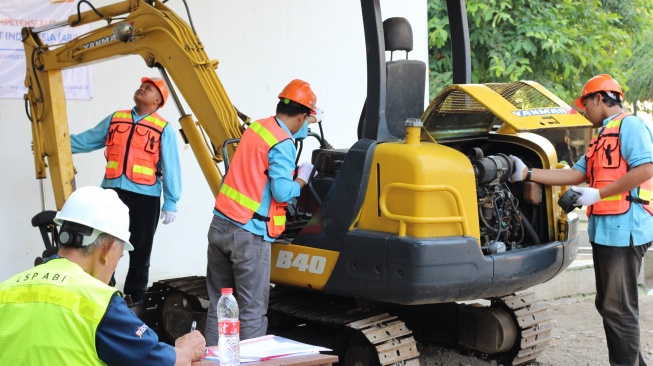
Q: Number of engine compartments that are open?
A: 1